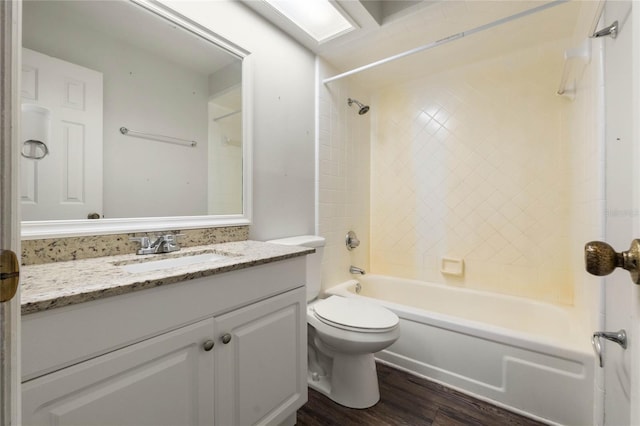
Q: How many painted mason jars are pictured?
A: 0